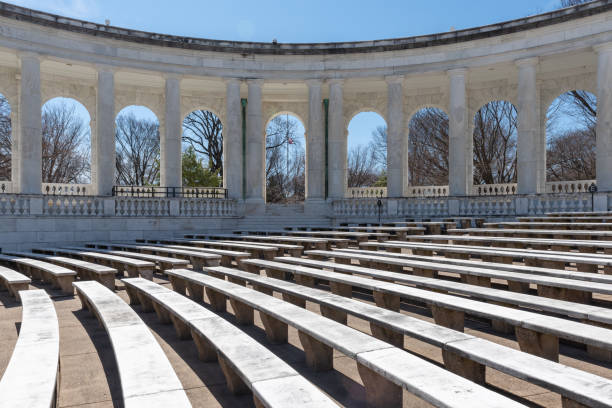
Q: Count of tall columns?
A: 11